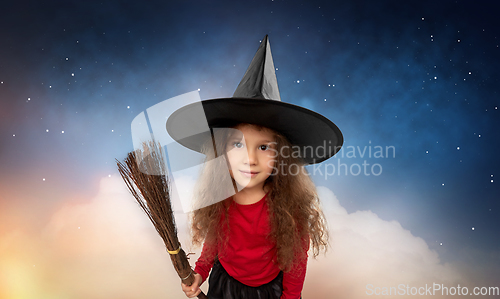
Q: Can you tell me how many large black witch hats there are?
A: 1